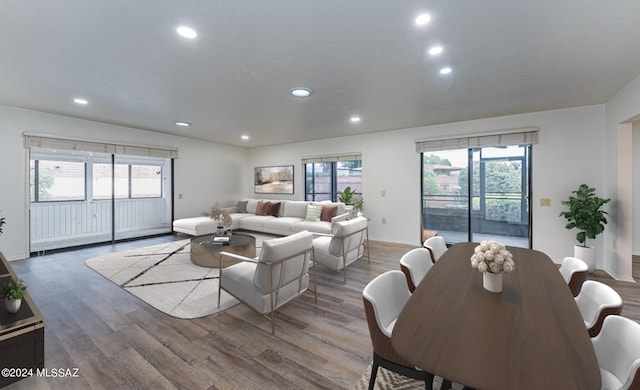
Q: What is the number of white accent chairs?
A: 2